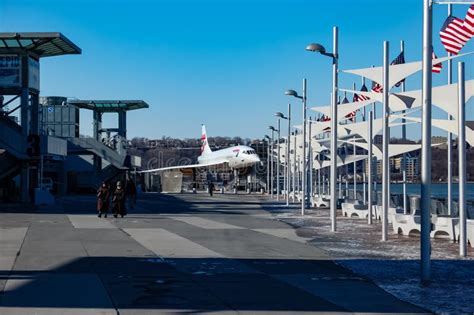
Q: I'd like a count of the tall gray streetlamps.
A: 5